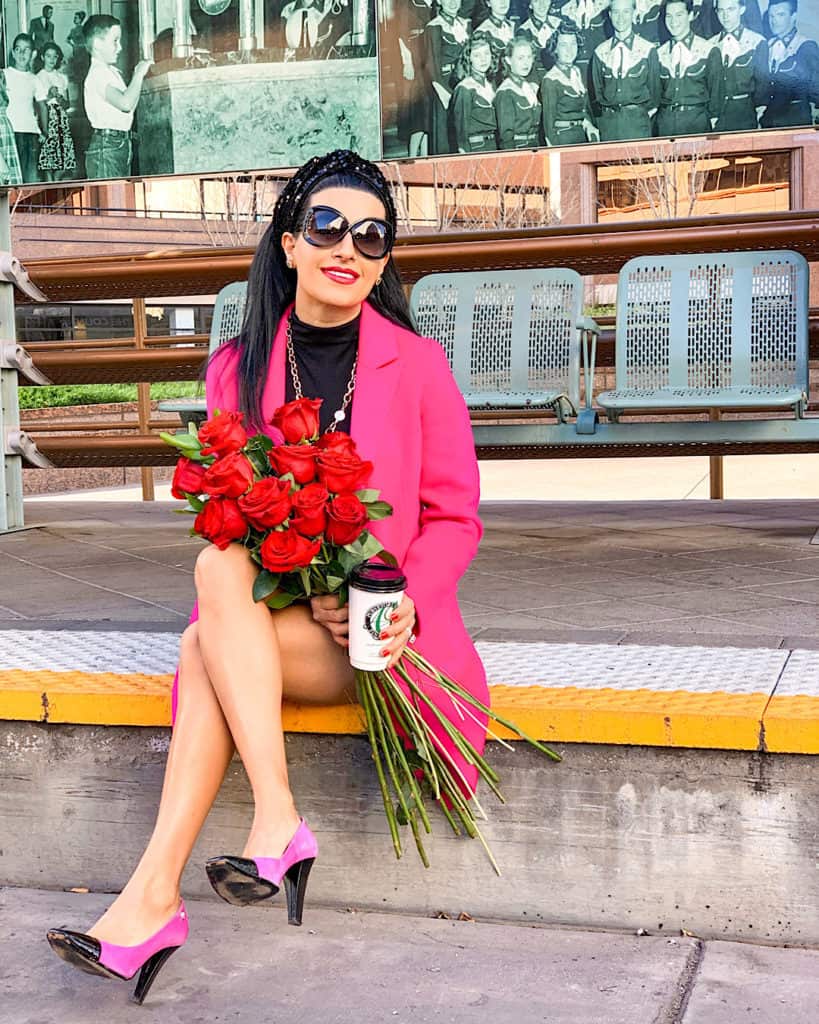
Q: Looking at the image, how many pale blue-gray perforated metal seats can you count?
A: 3